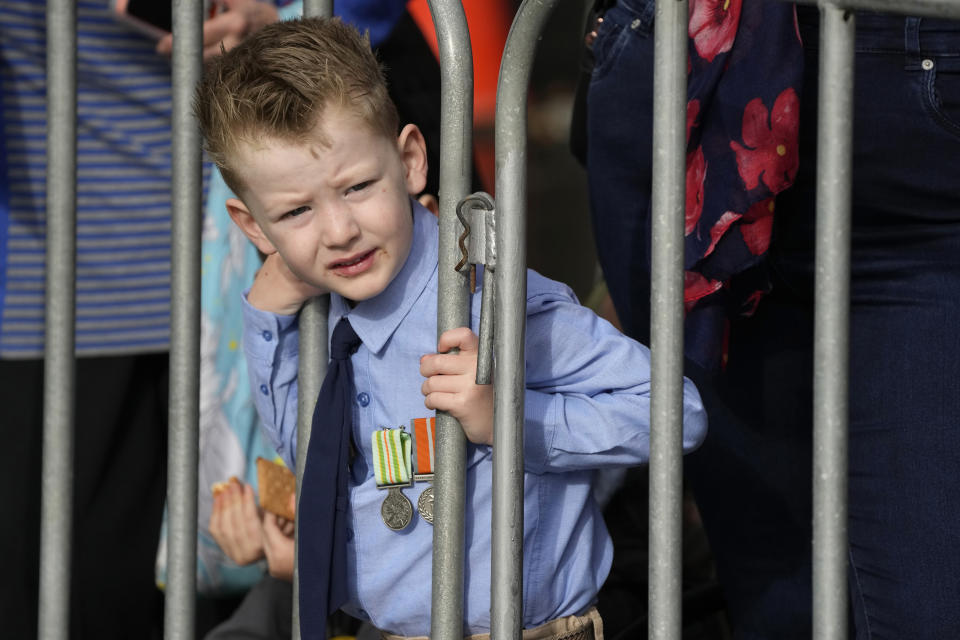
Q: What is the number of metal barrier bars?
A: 7